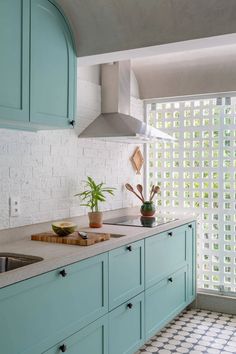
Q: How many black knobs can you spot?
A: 8